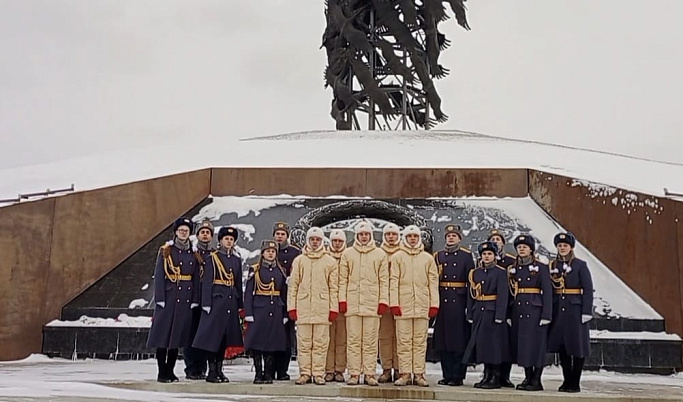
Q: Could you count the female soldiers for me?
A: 6